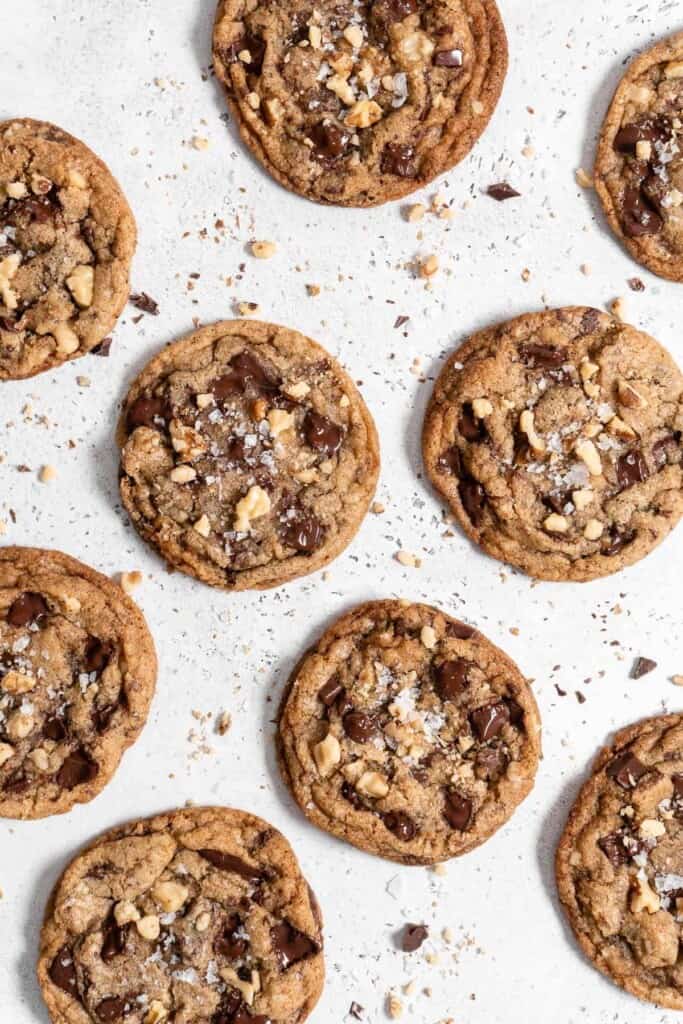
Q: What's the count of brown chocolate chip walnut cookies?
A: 9